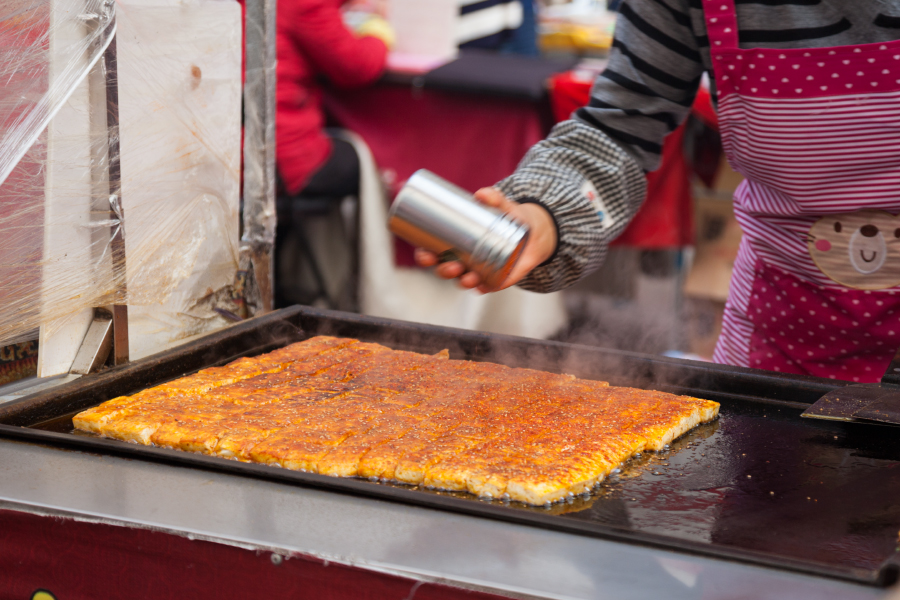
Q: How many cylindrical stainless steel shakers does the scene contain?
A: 1